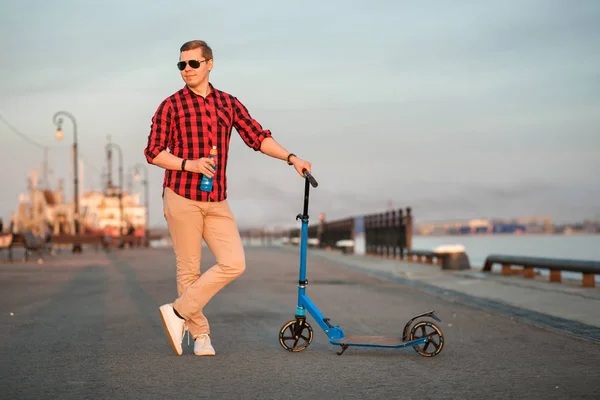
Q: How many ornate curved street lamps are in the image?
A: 3